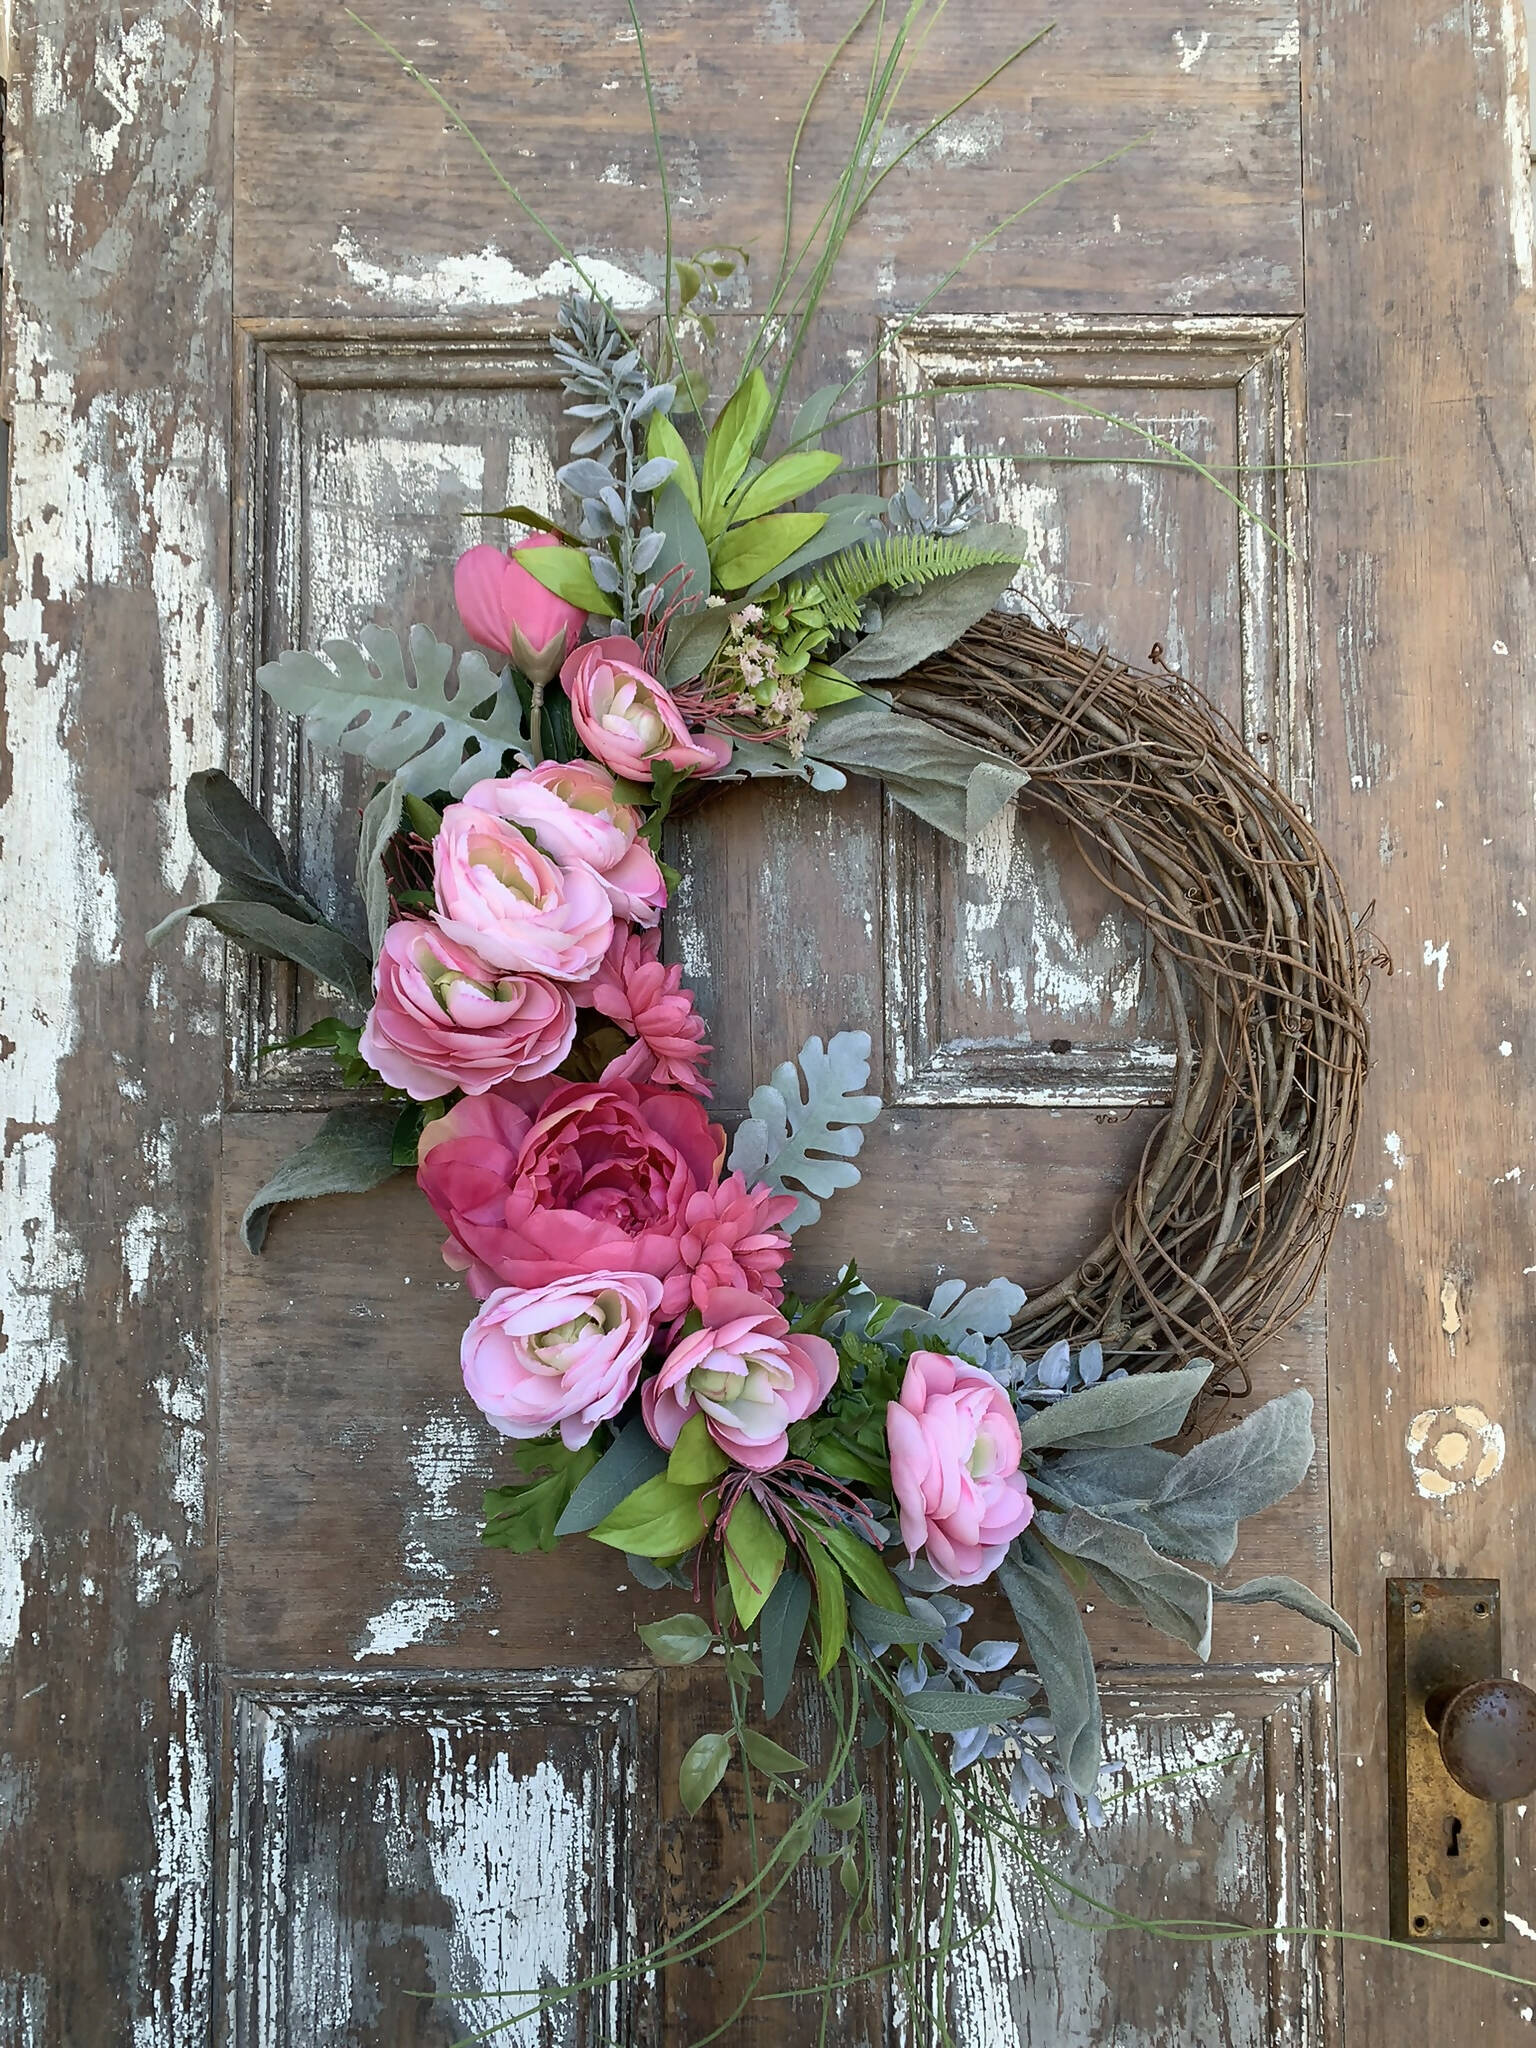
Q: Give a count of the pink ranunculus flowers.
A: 7